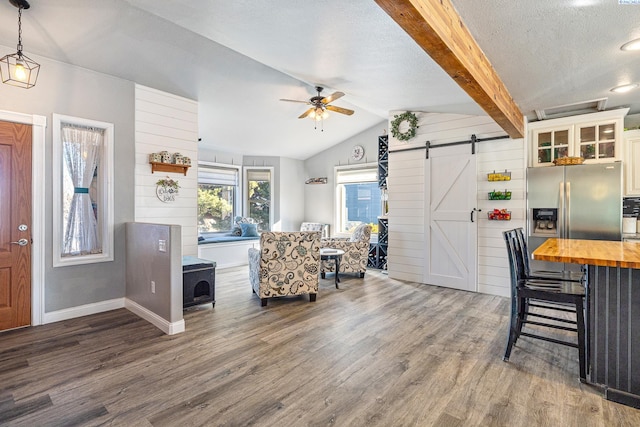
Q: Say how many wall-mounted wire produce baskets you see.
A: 3